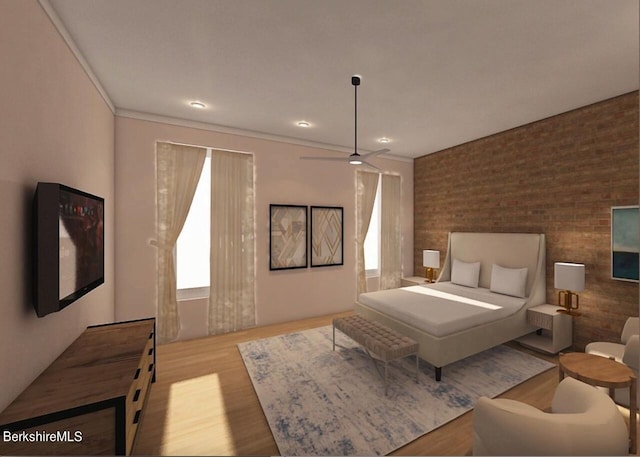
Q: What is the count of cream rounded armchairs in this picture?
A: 2